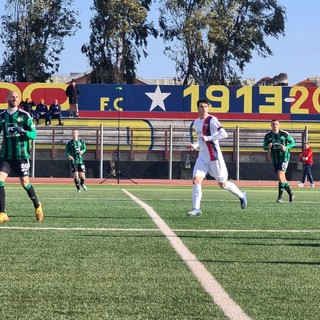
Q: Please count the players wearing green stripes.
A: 3